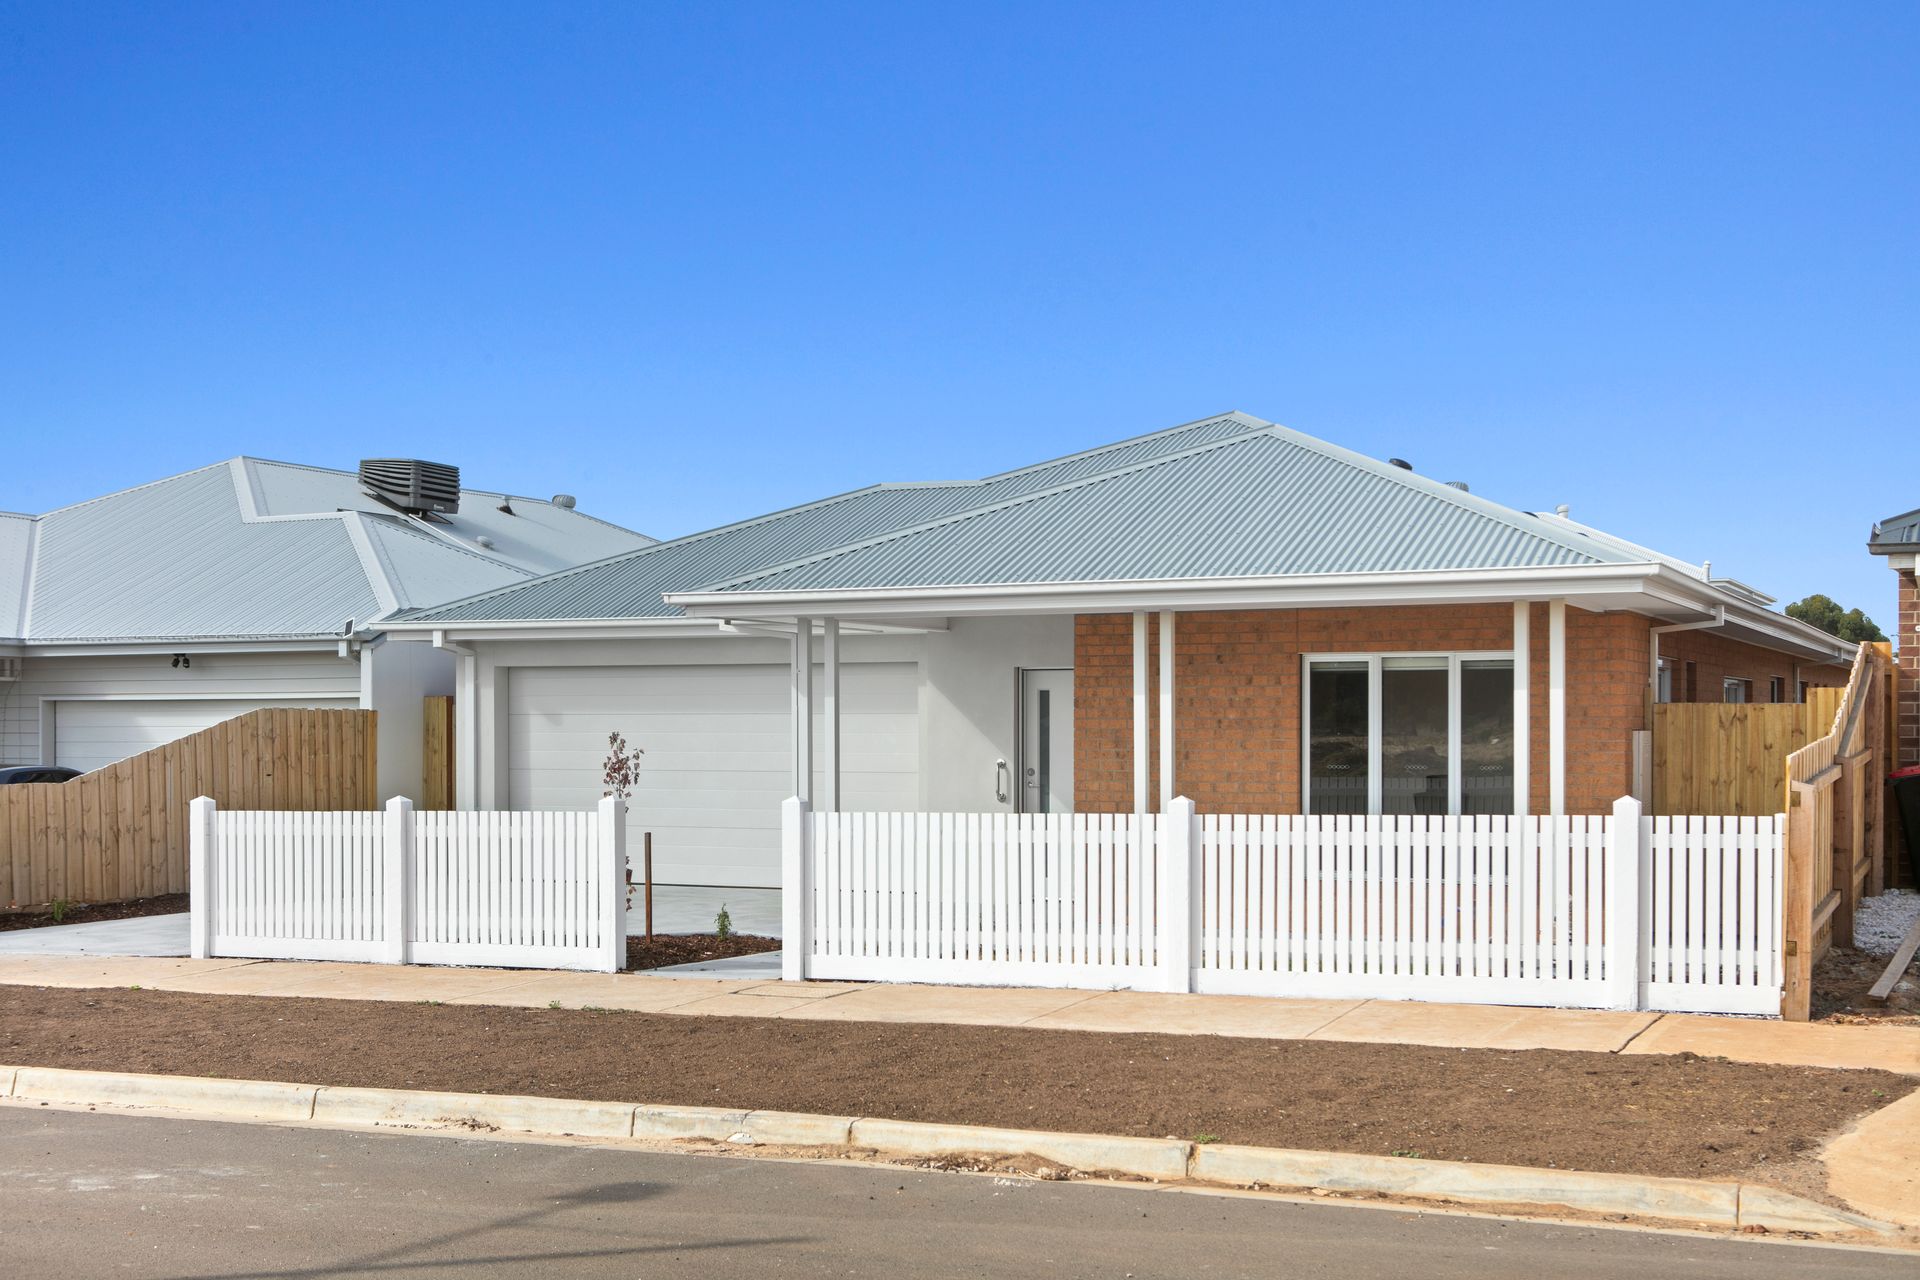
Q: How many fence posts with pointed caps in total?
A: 6